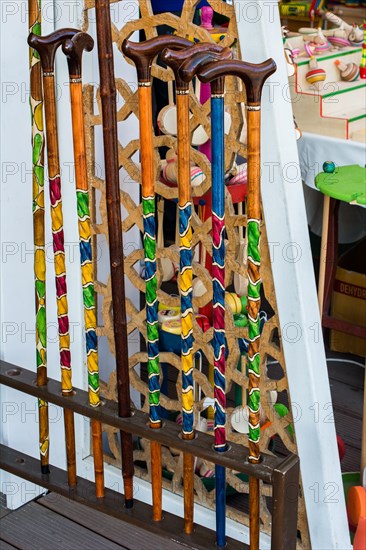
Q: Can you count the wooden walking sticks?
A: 8